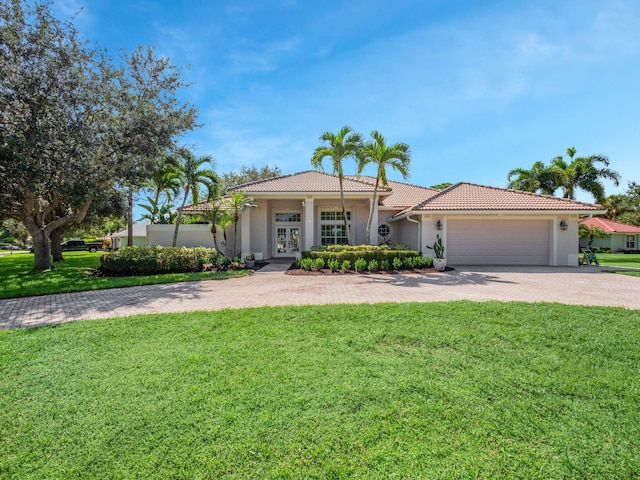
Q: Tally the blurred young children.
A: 0